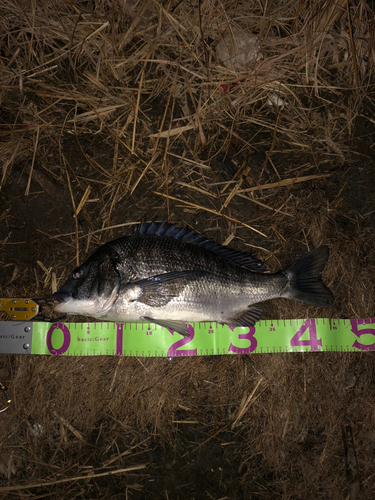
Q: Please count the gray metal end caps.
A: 1